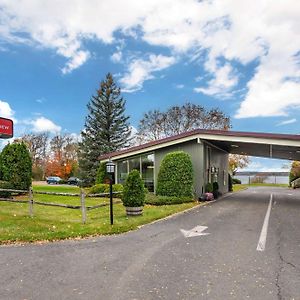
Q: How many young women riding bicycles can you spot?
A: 0